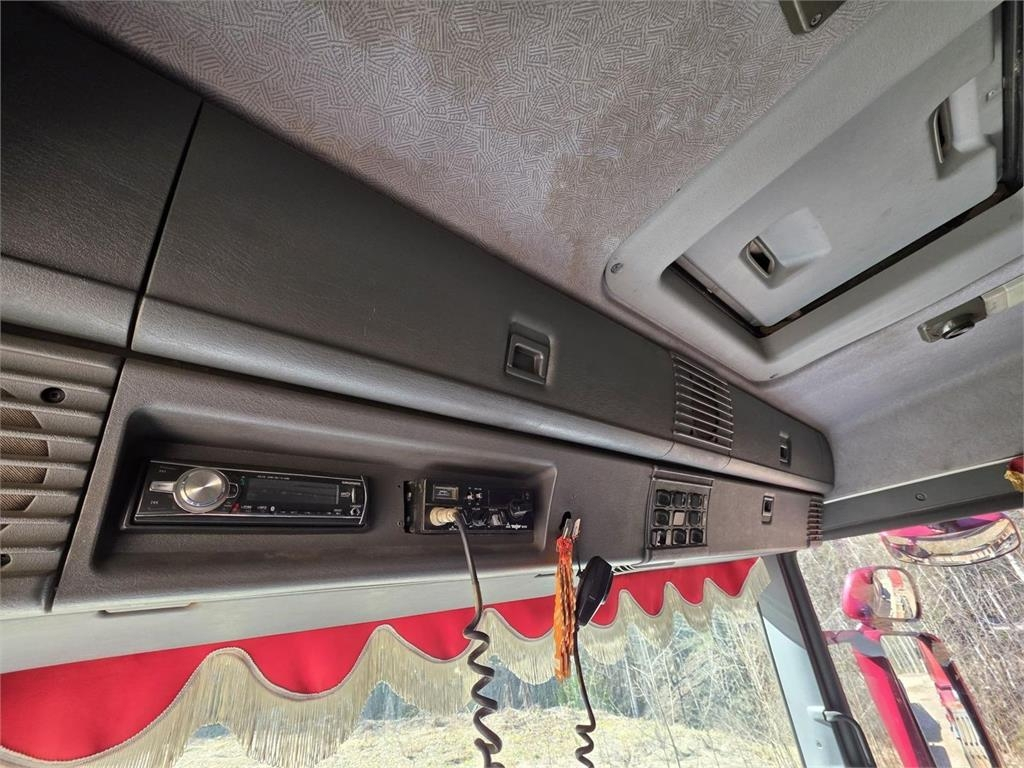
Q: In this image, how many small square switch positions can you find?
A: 9